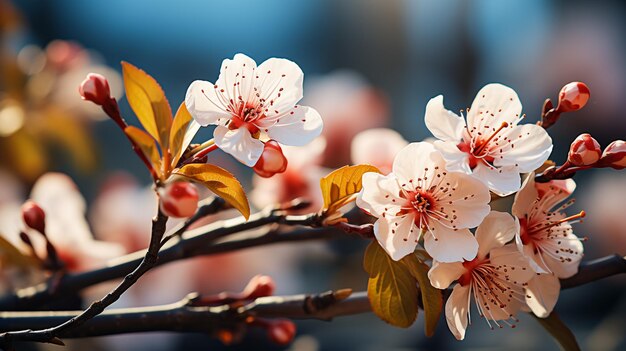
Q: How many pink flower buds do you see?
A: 9